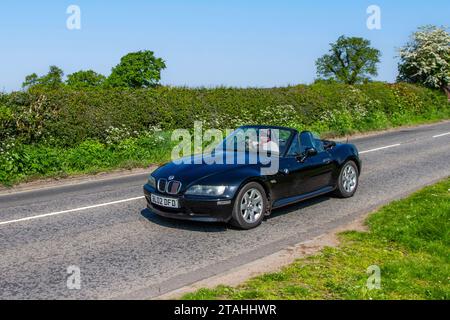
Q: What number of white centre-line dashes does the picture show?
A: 3